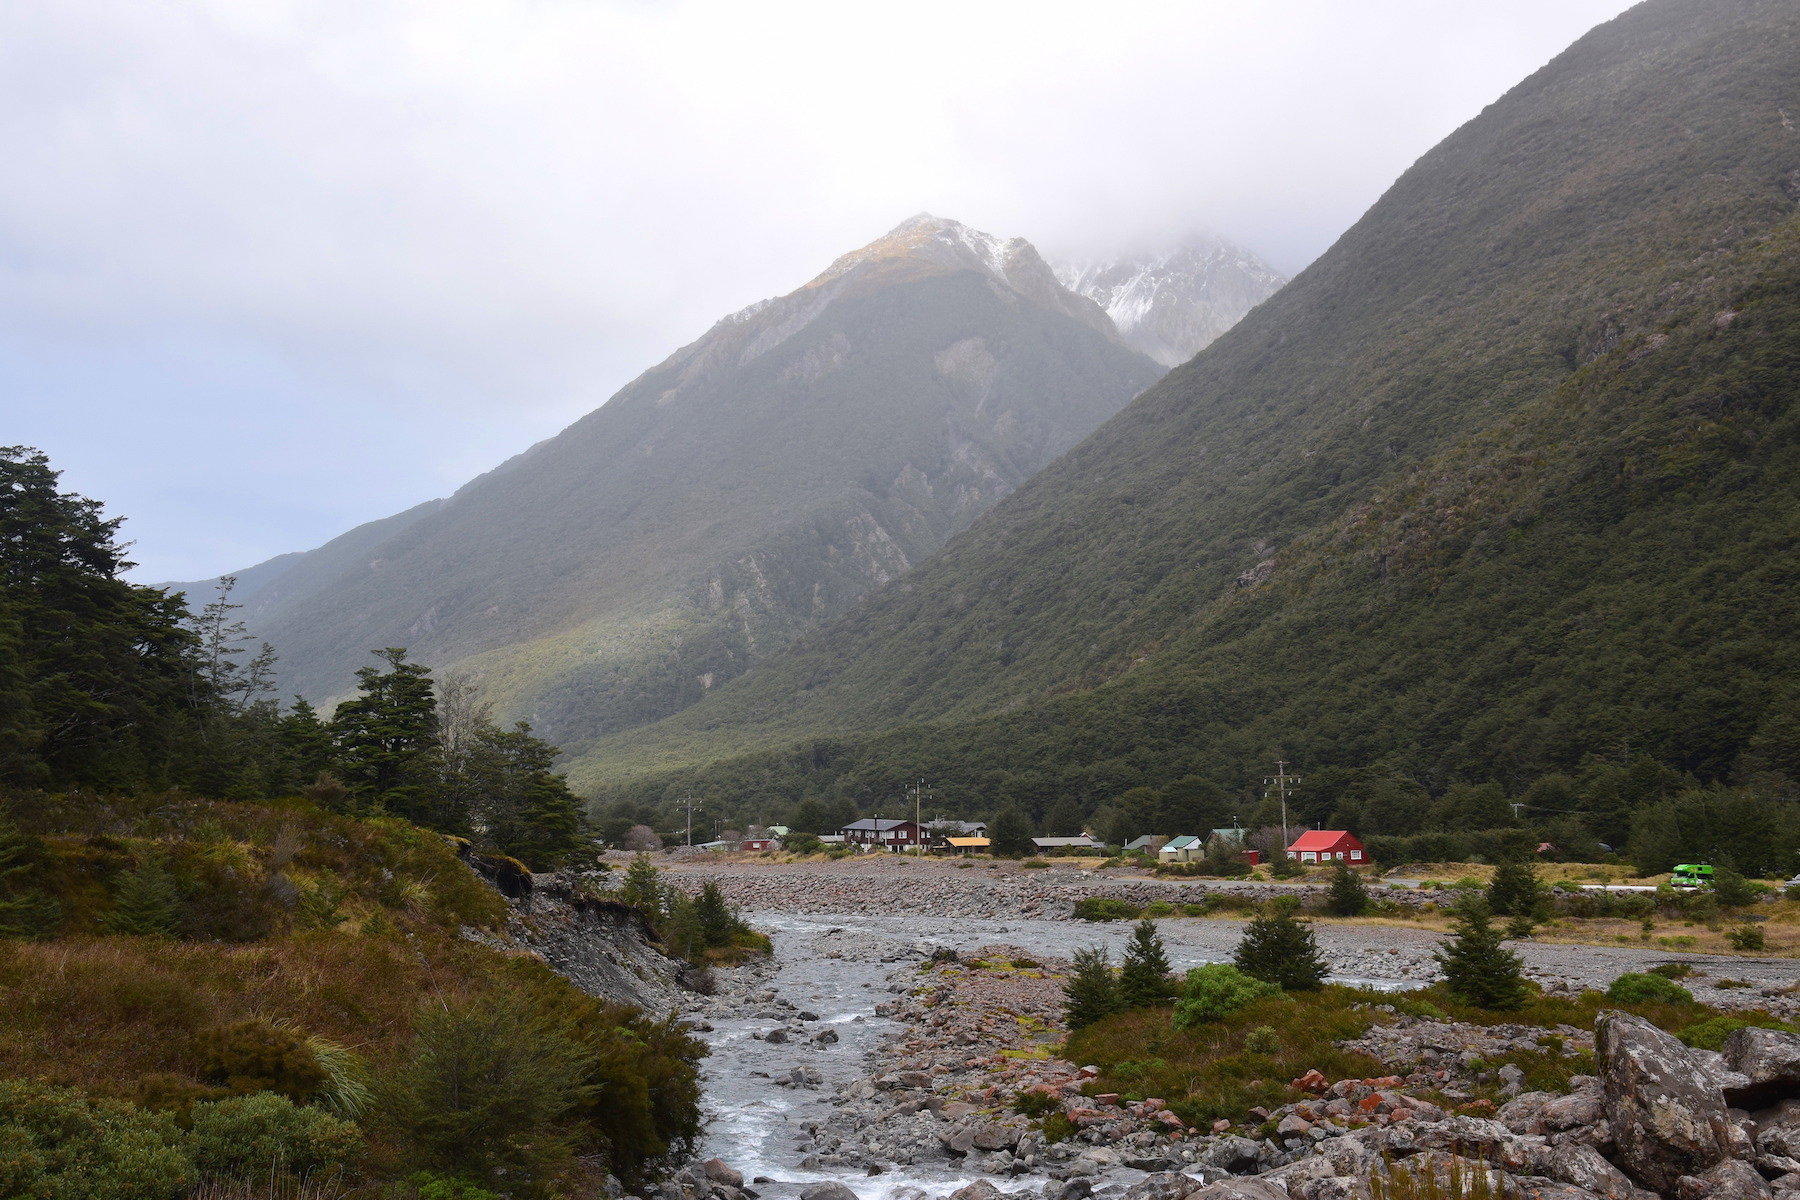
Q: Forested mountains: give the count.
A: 2